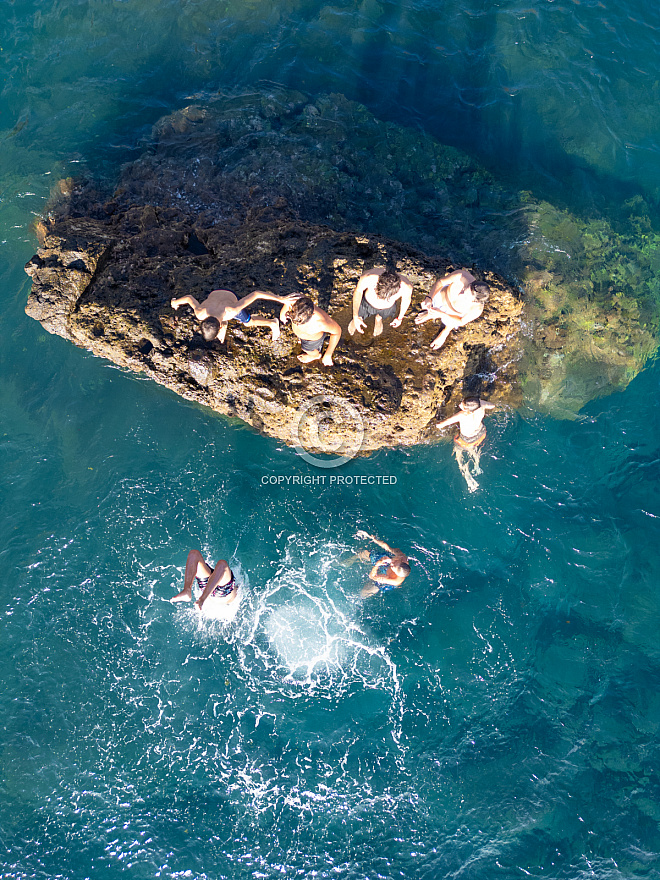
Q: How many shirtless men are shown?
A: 7